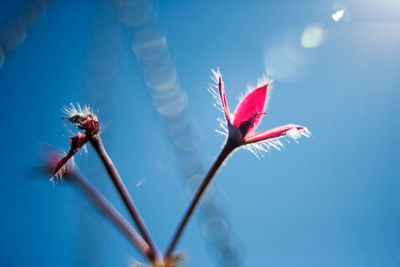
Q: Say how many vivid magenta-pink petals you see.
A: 3